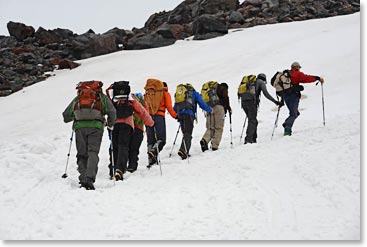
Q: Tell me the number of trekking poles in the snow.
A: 9